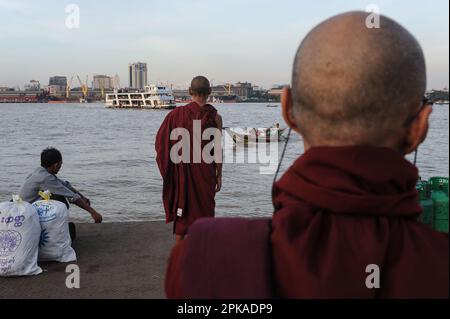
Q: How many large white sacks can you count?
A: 2